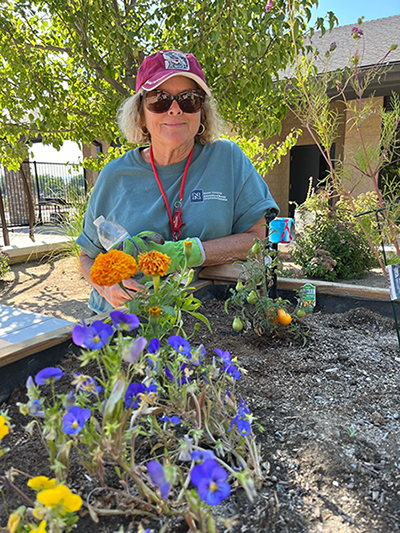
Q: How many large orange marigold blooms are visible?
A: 2